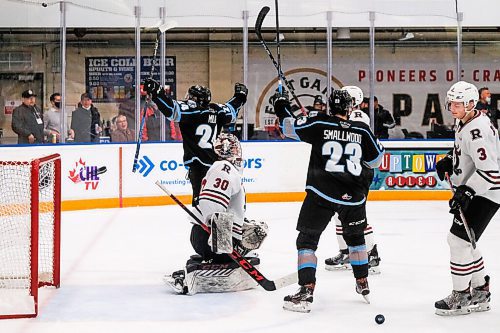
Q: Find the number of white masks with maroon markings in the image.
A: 1